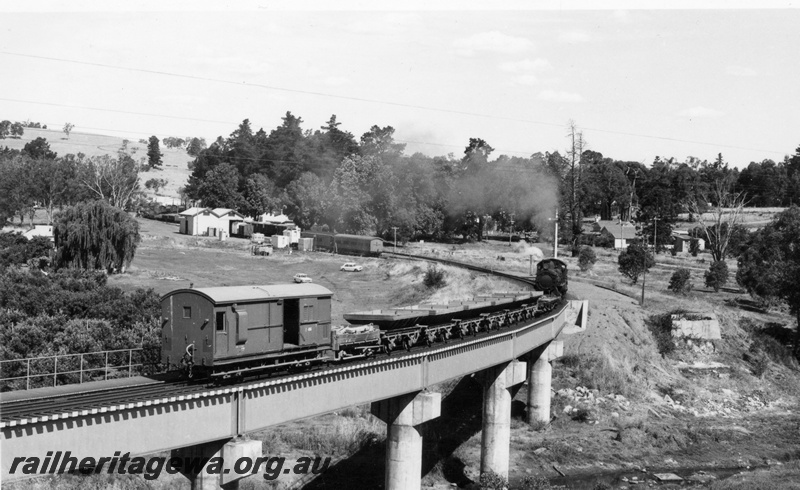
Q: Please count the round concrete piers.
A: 4